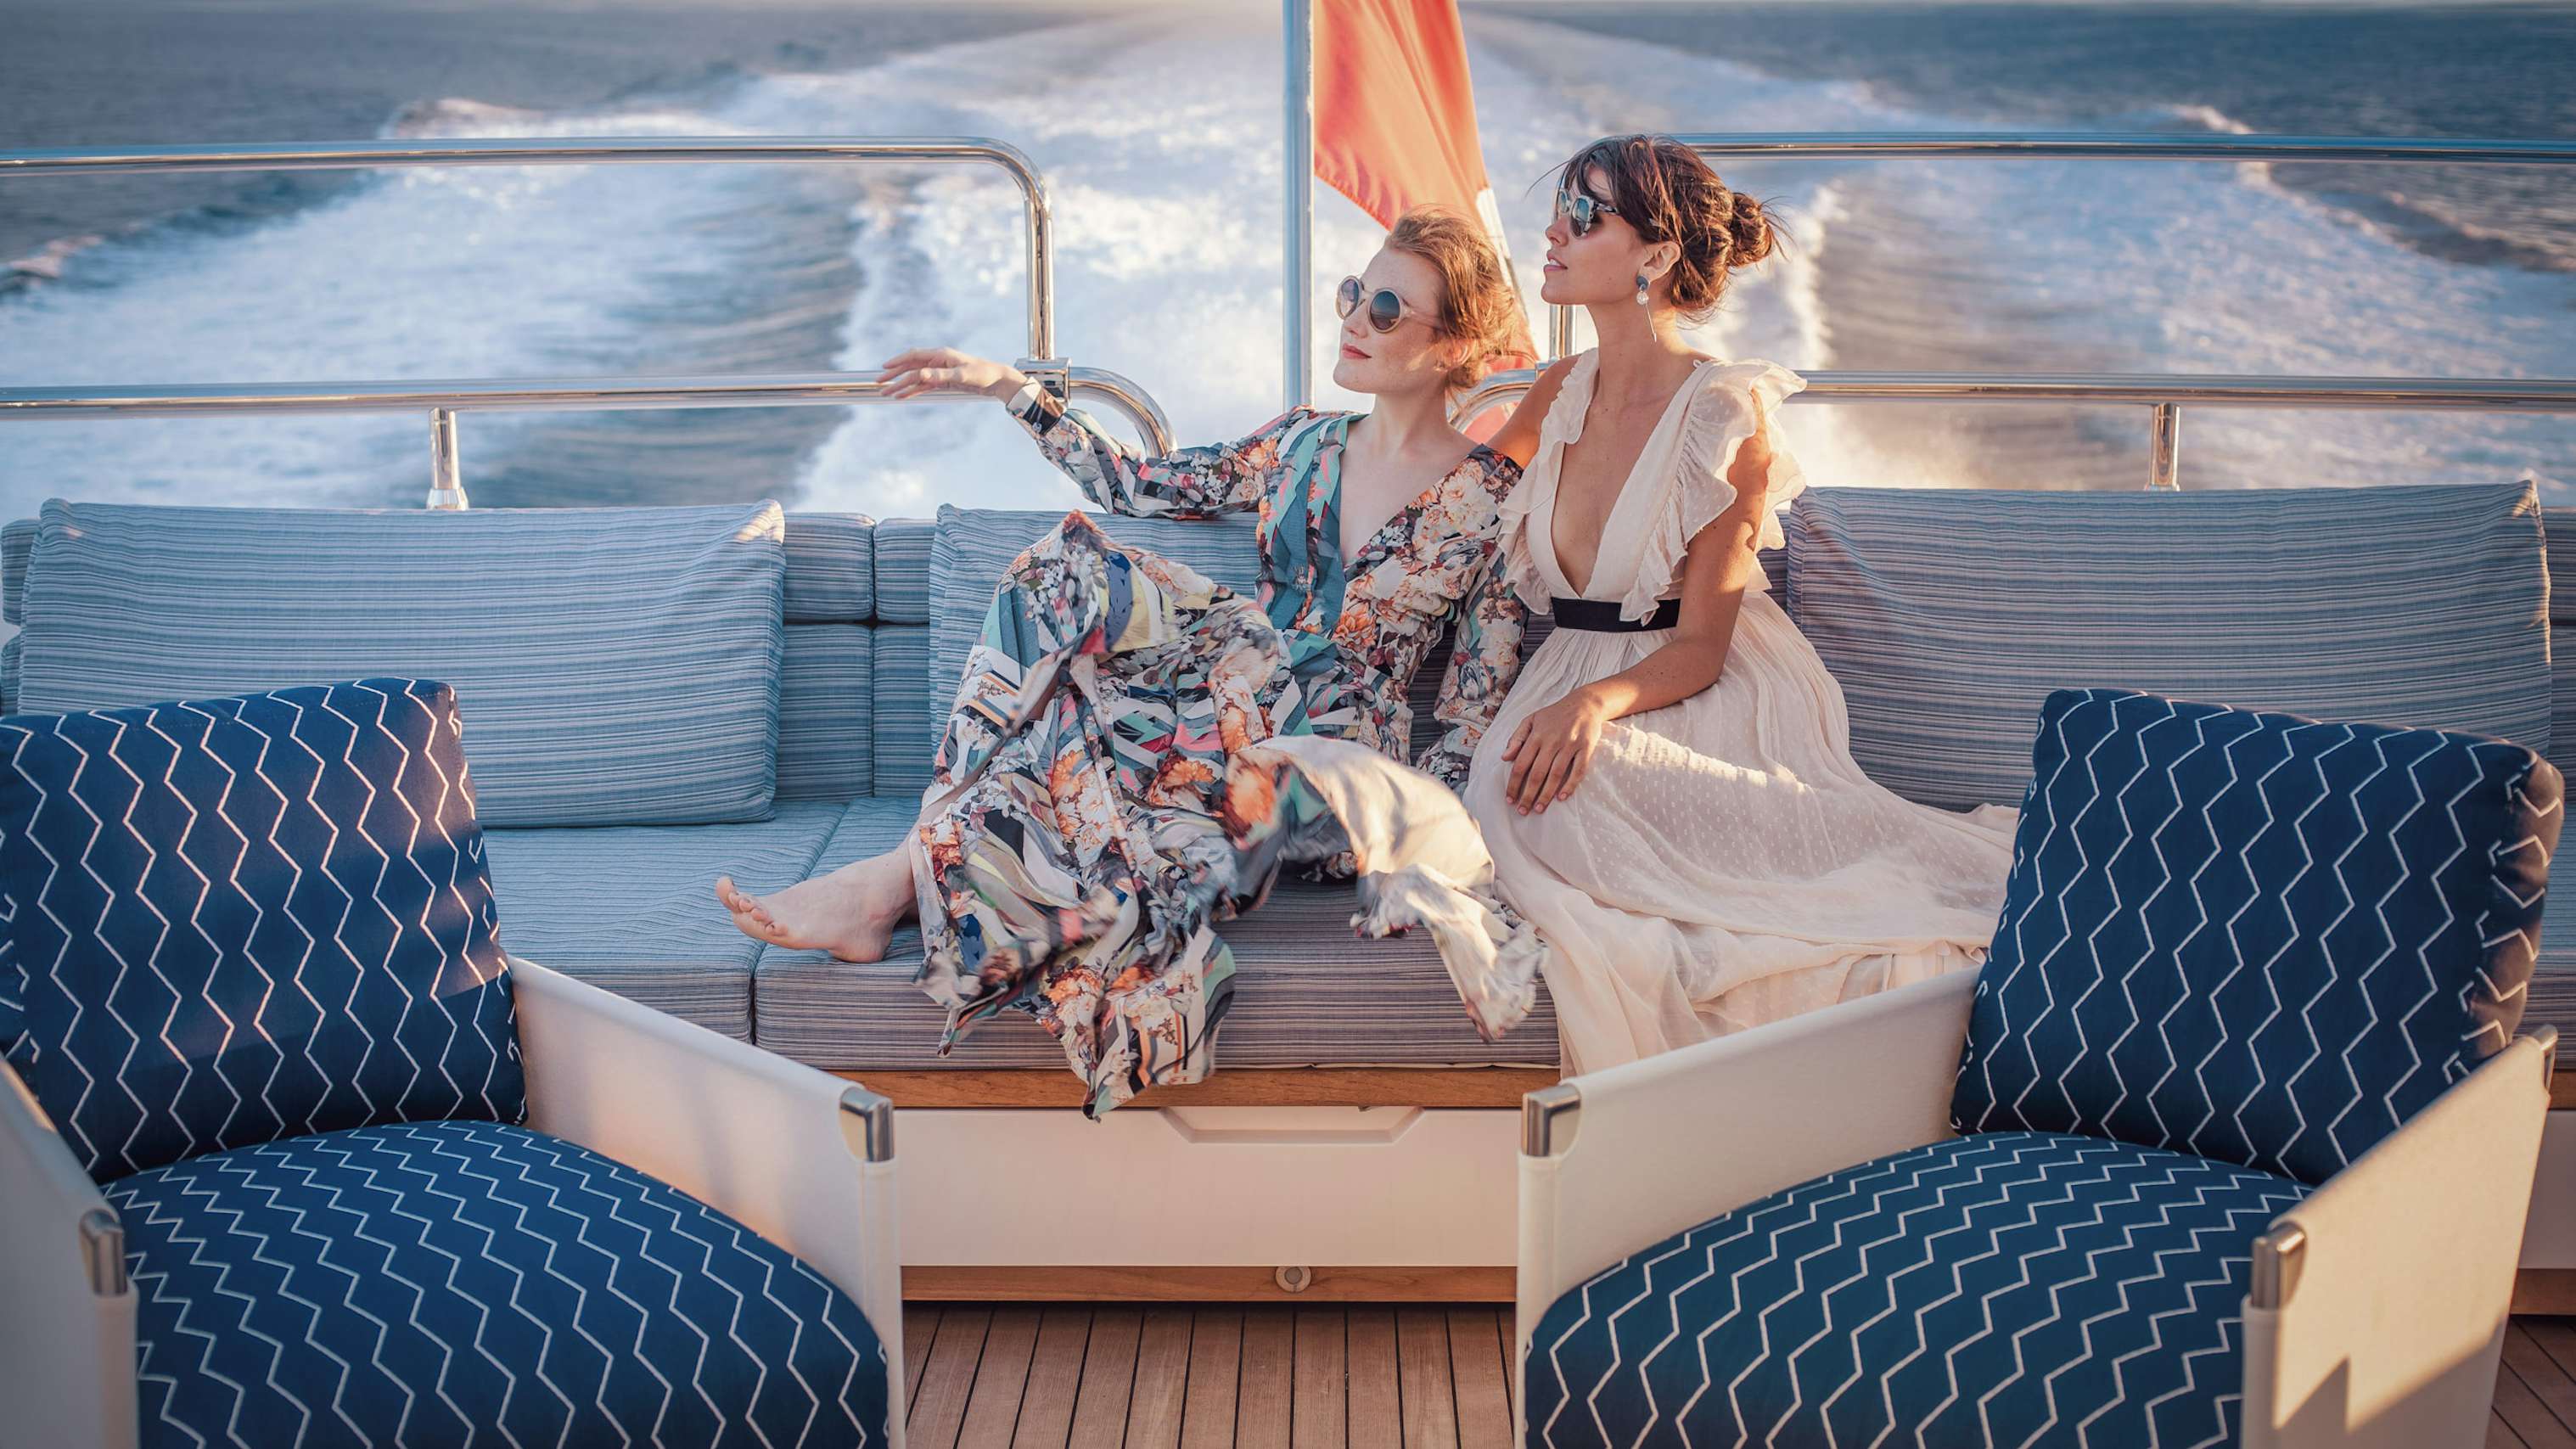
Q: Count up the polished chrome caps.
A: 5